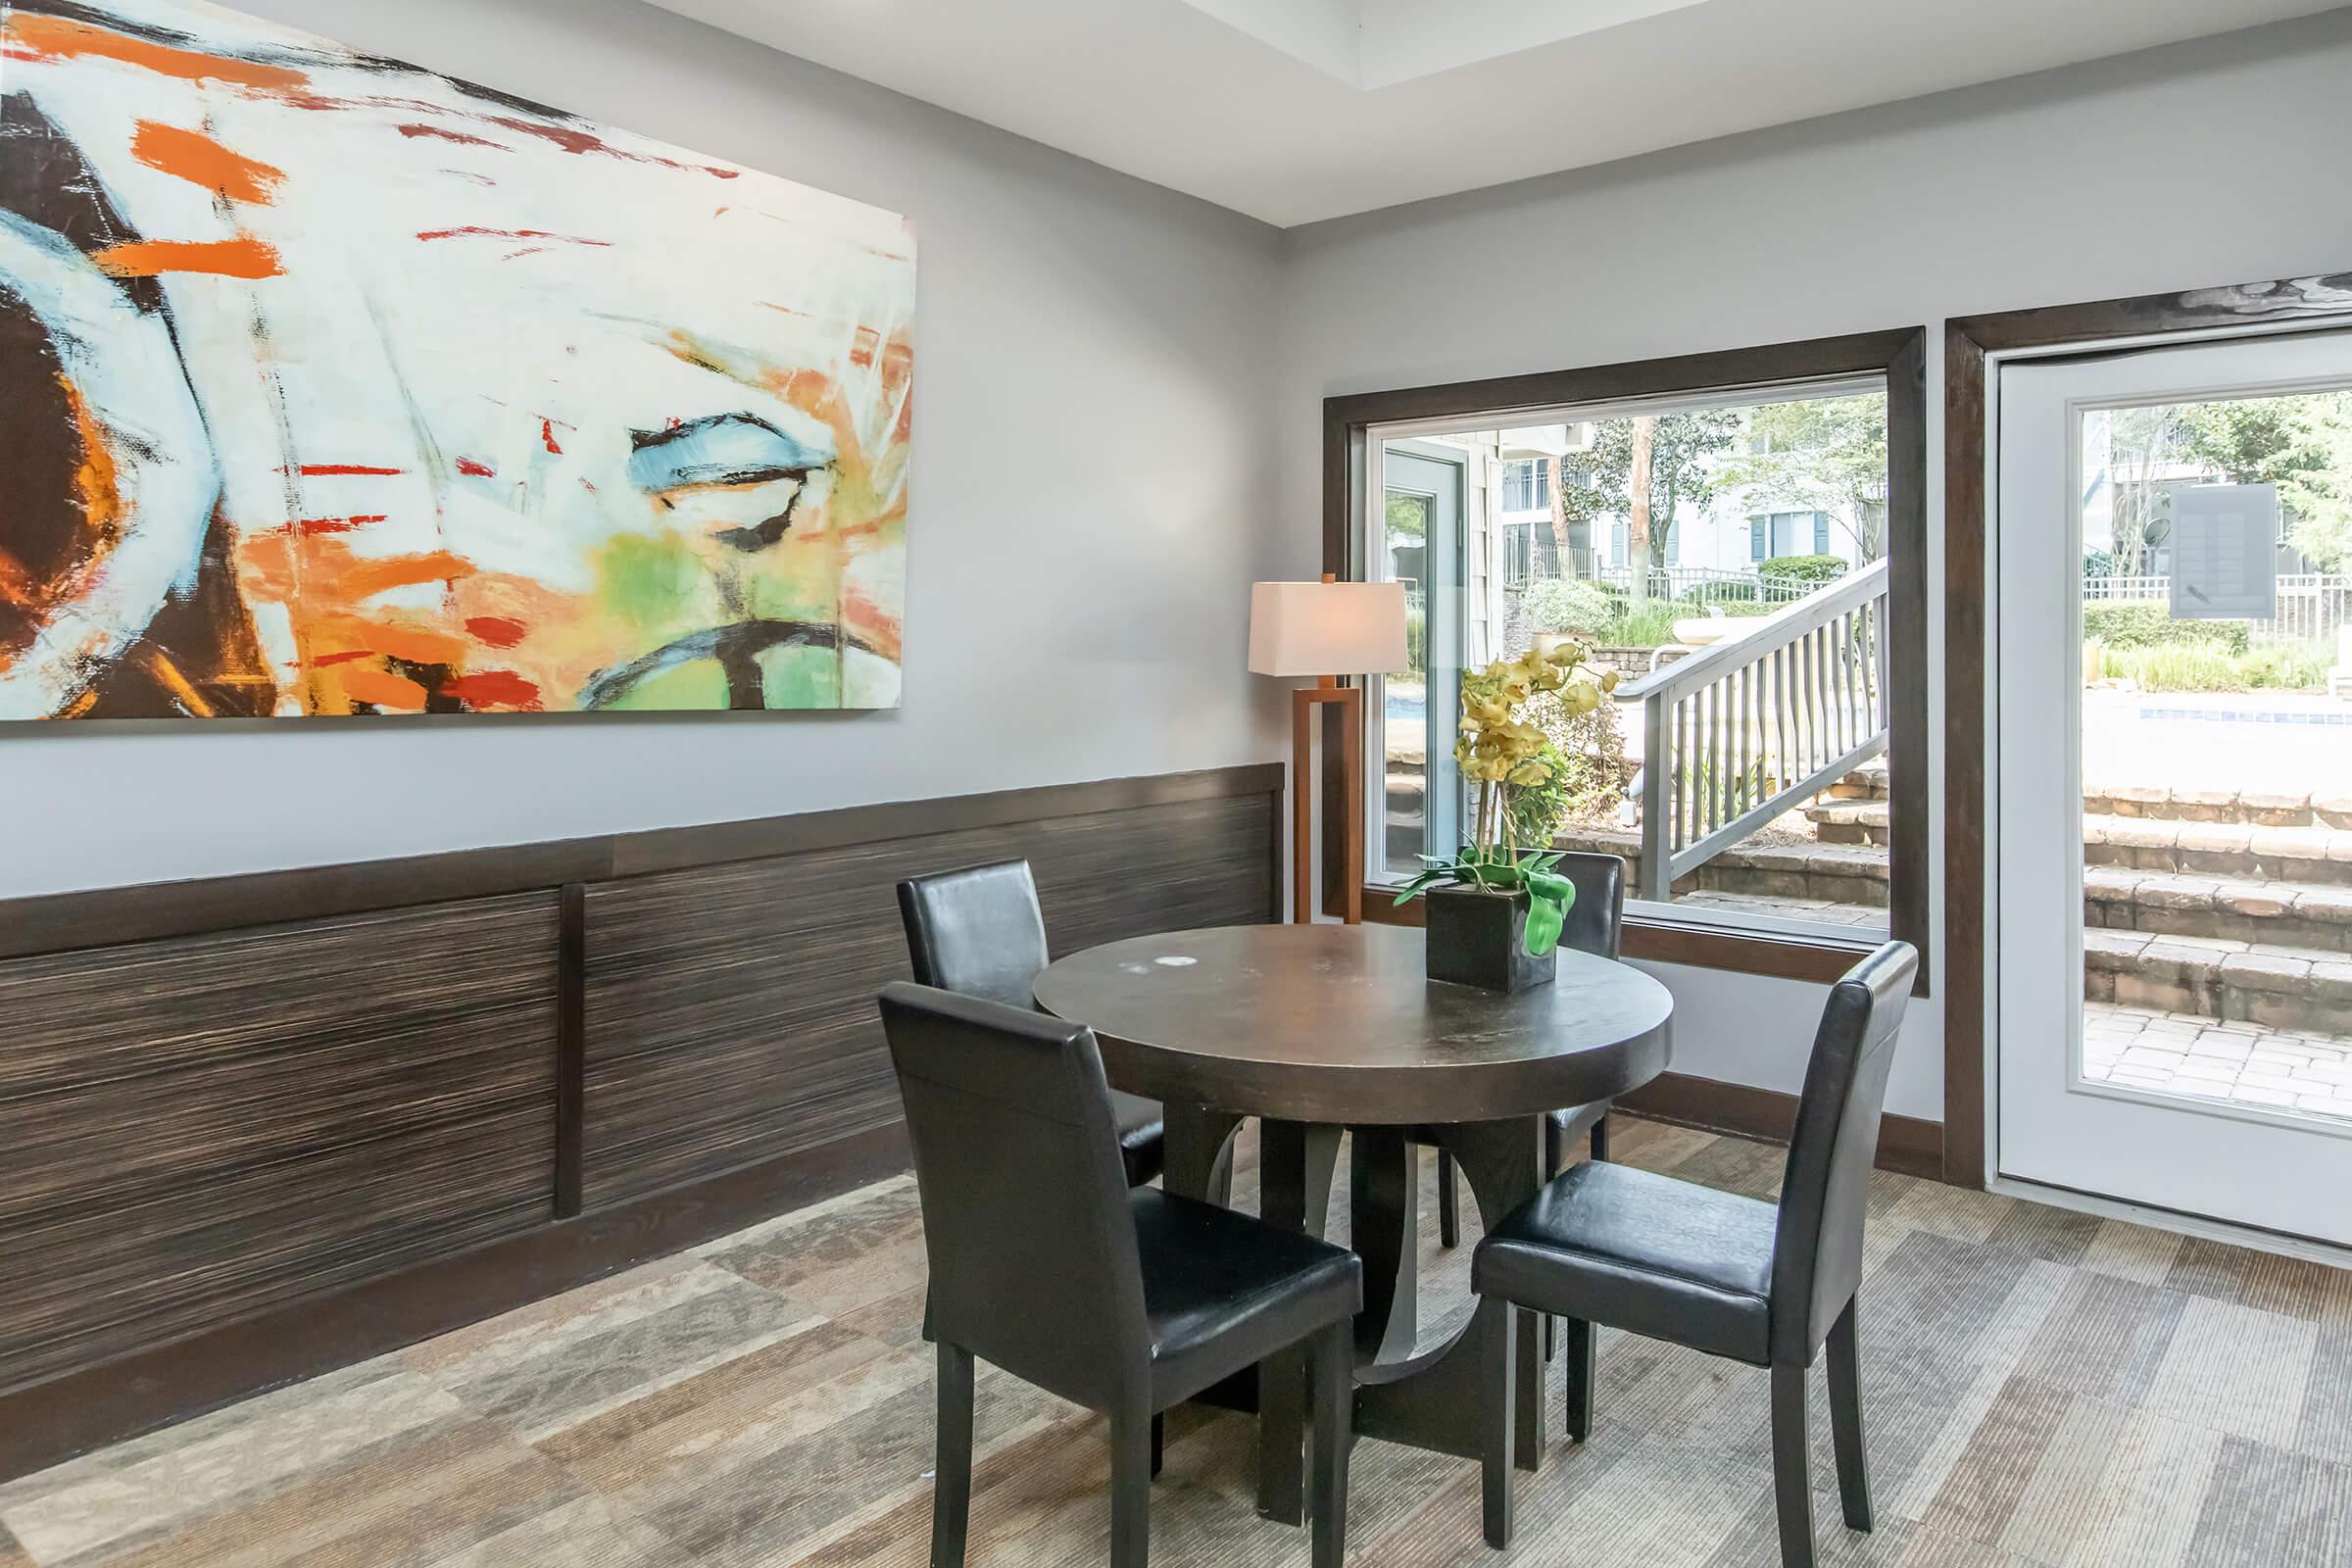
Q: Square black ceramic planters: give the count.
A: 1